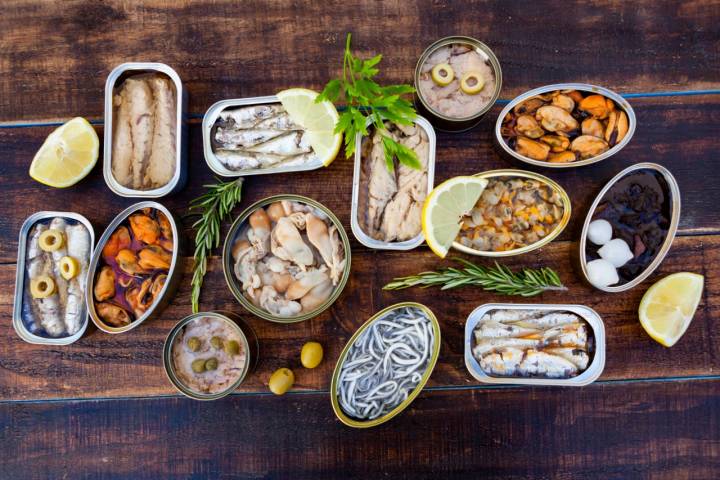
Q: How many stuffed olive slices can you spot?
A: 5